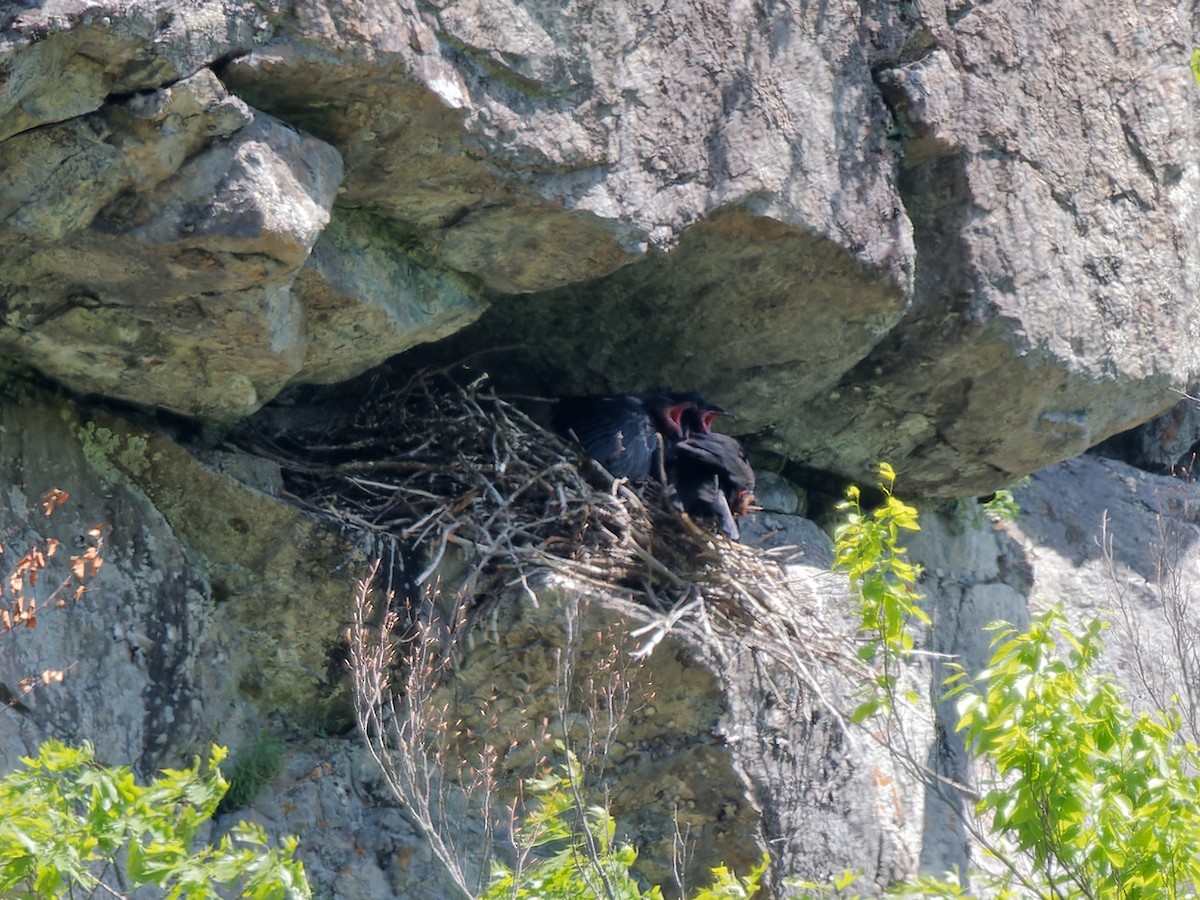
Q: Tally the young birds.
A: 2